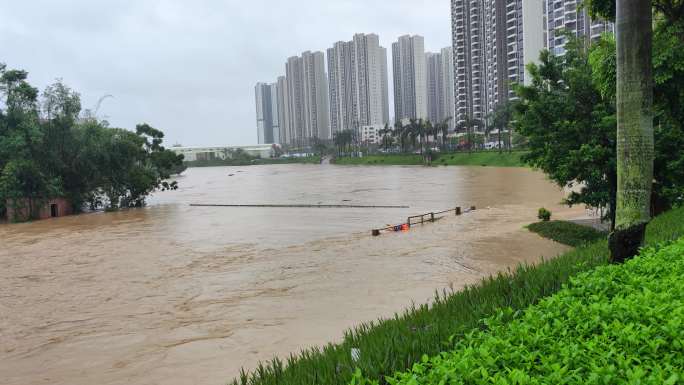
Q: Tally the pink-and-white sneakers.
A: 0